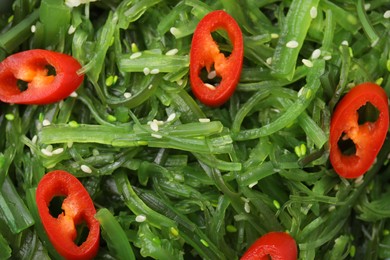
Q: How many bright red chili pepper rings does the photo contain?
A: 5